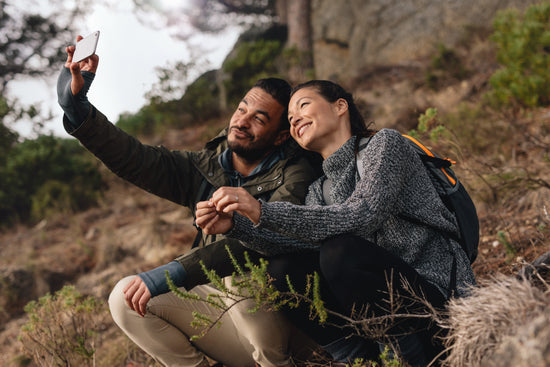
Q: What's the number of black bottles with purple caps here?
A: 0